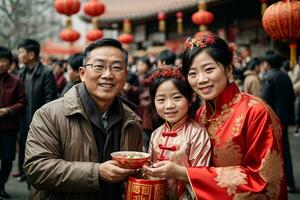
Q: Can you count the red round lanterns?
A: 7